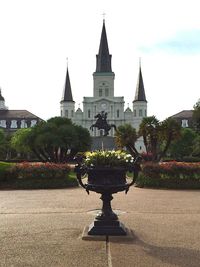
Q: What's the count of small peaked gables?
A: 2